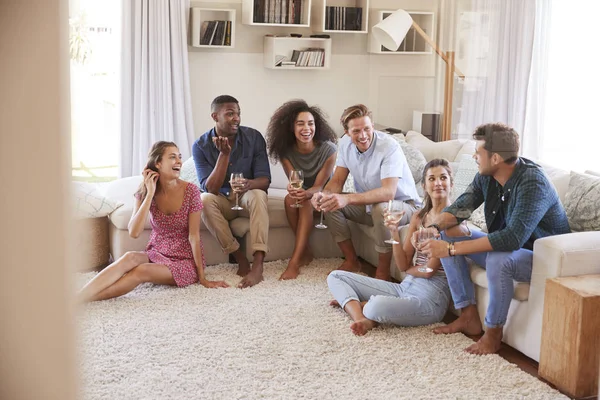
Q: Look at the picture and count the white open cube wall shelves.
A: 5